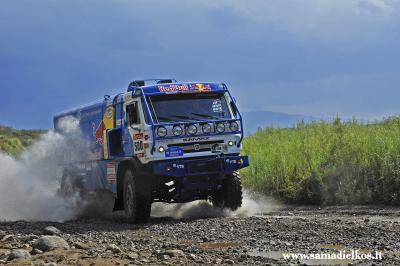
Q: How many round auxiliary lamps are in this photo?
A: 6